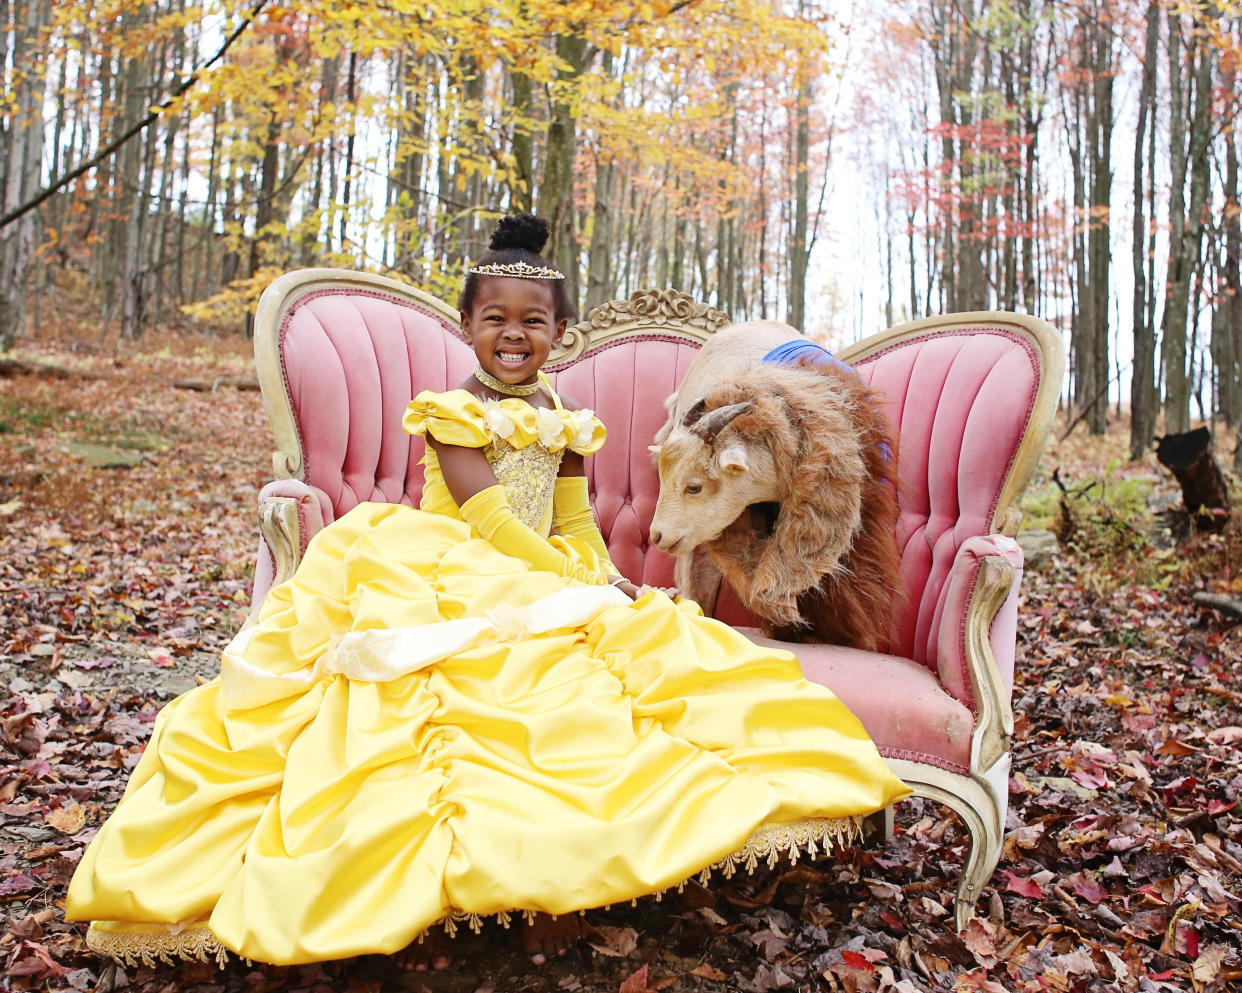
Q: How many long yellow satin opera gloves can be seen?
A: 2